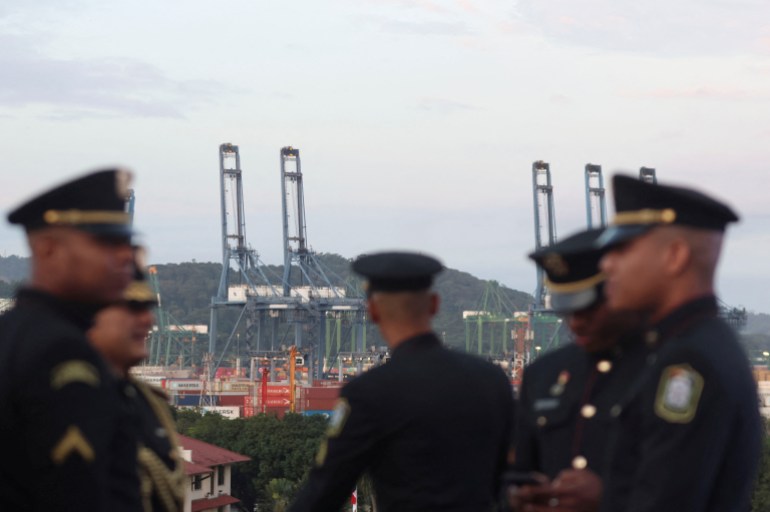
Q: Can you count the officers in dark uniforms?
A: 5